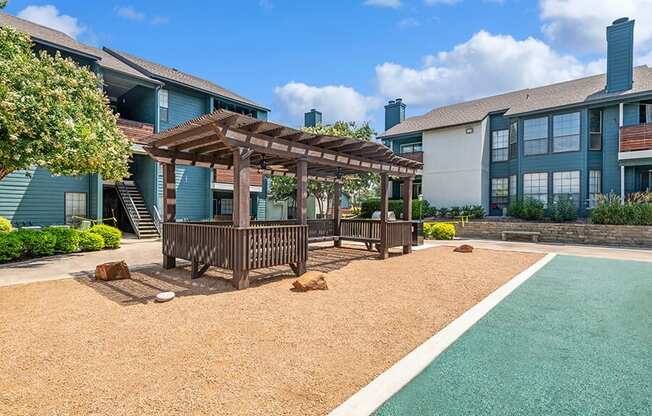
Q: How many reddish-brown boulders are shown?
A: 3